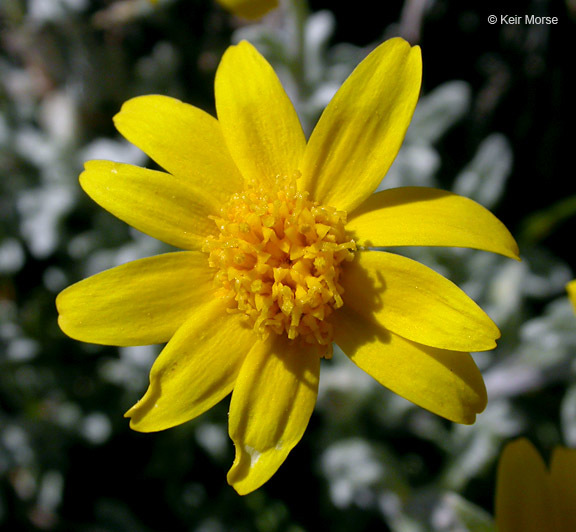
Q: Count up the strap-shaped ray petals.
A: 10